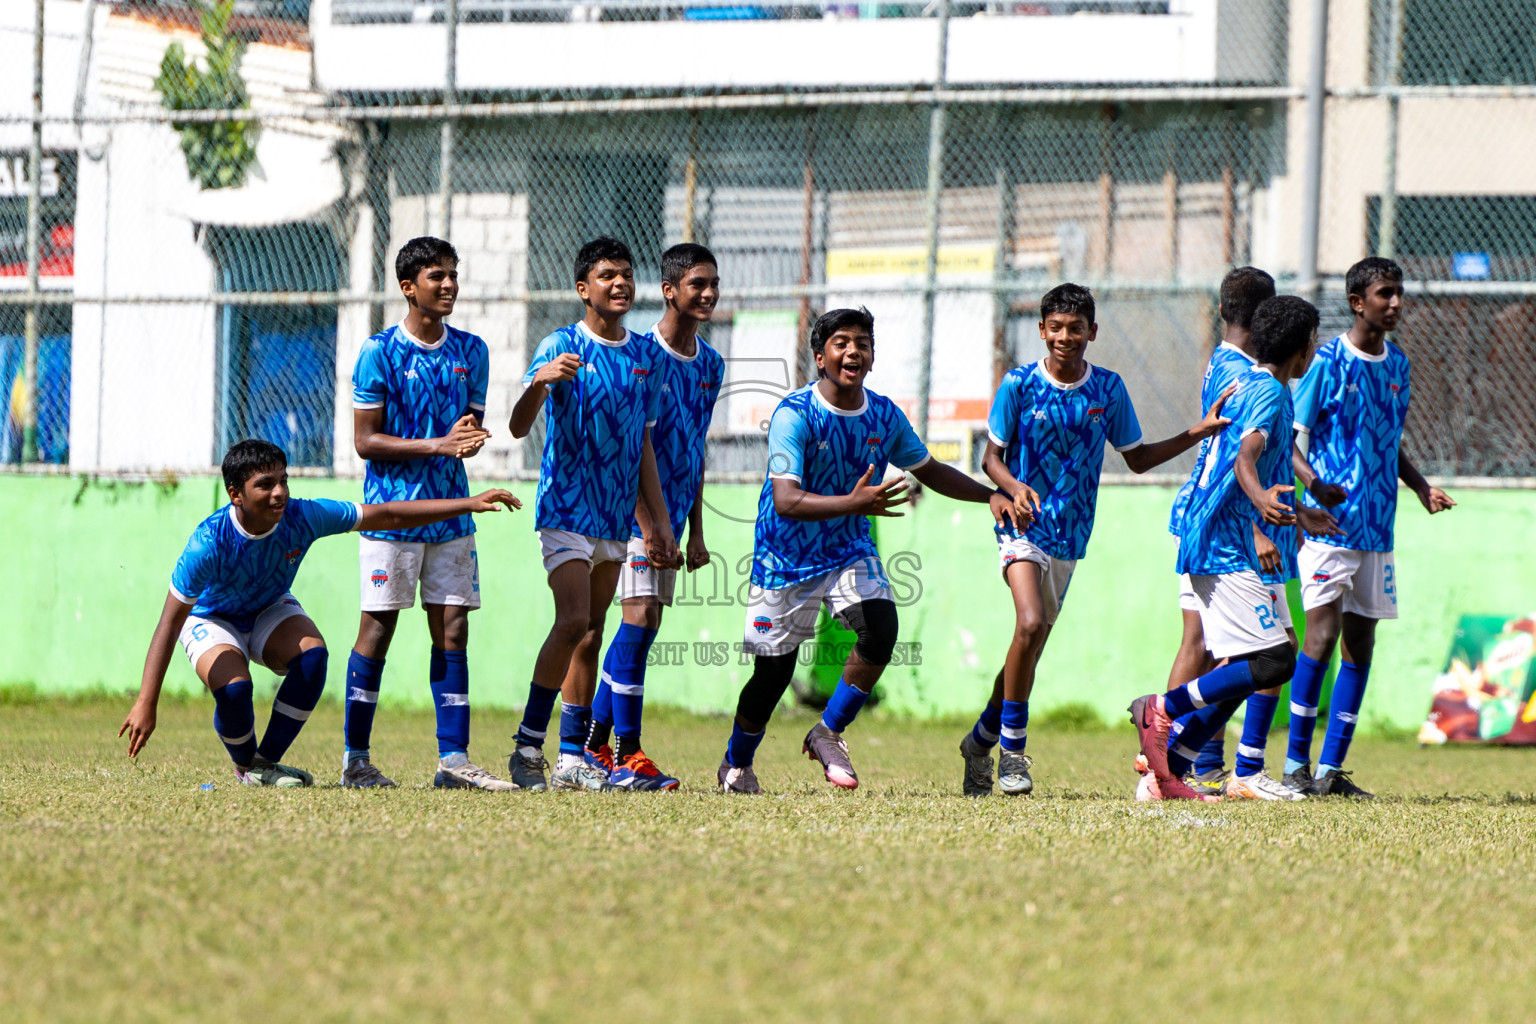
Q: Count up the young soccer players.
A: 9